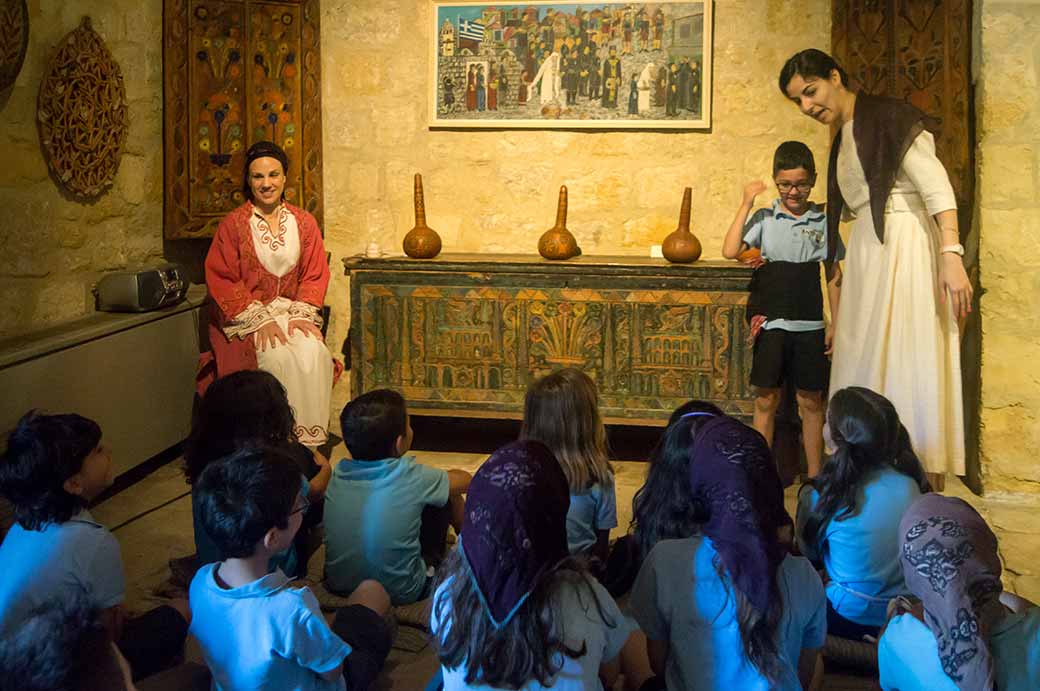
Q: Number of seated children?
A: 11